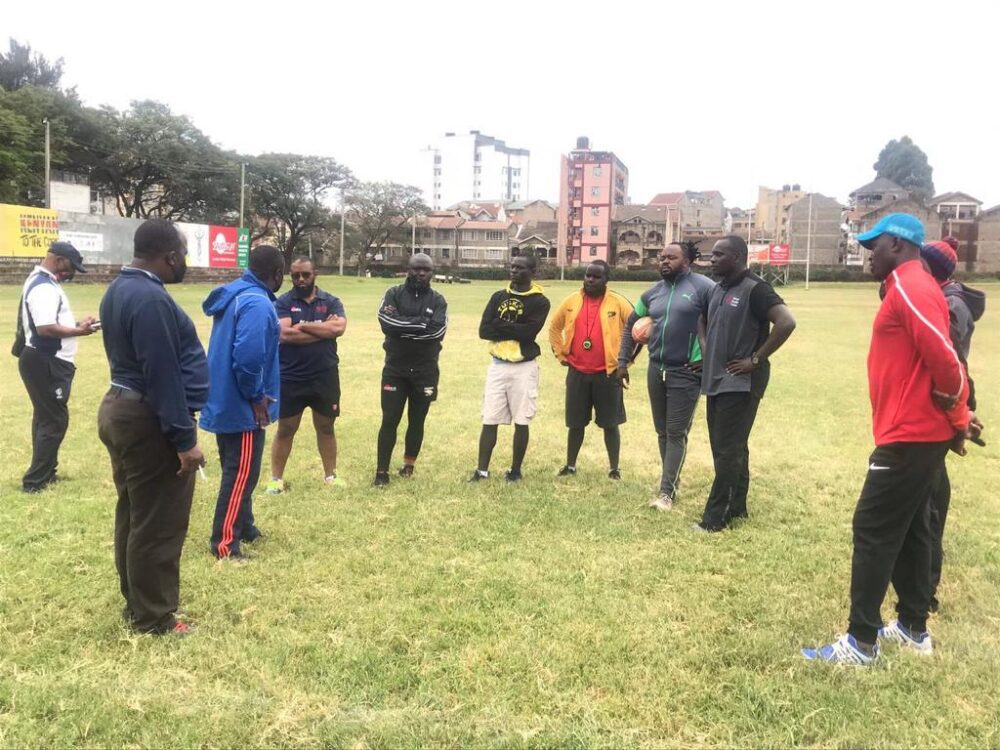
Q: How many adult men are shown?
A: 11